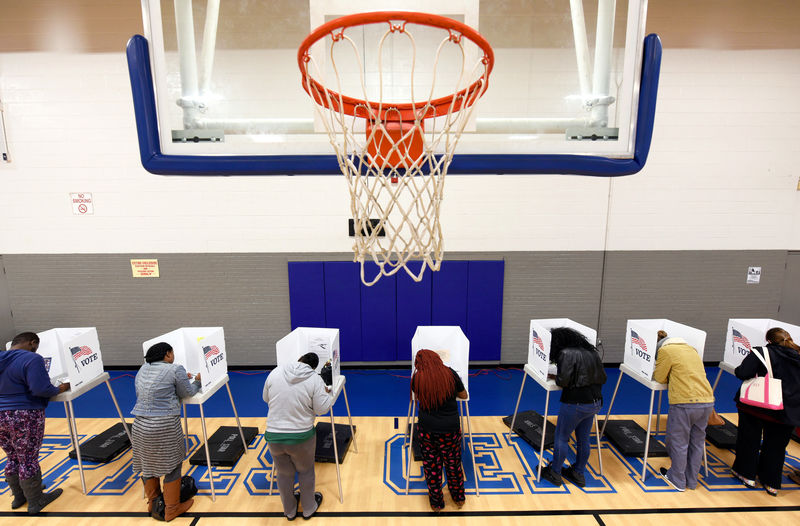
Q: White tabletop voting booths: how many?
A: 7